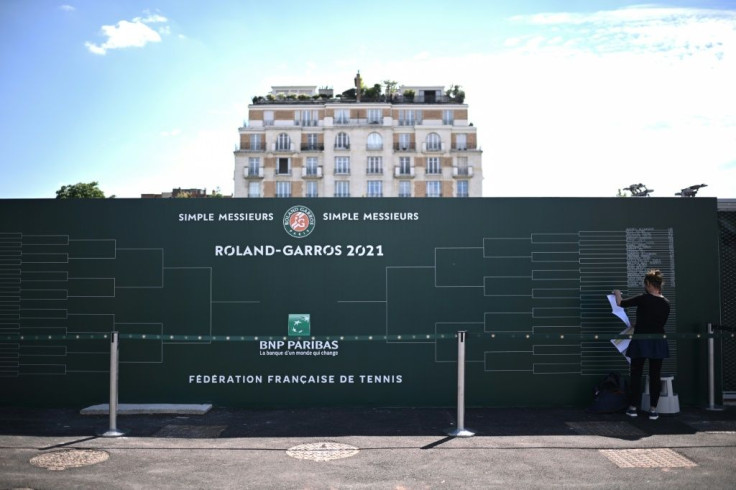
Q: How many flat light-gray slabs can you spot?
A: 1